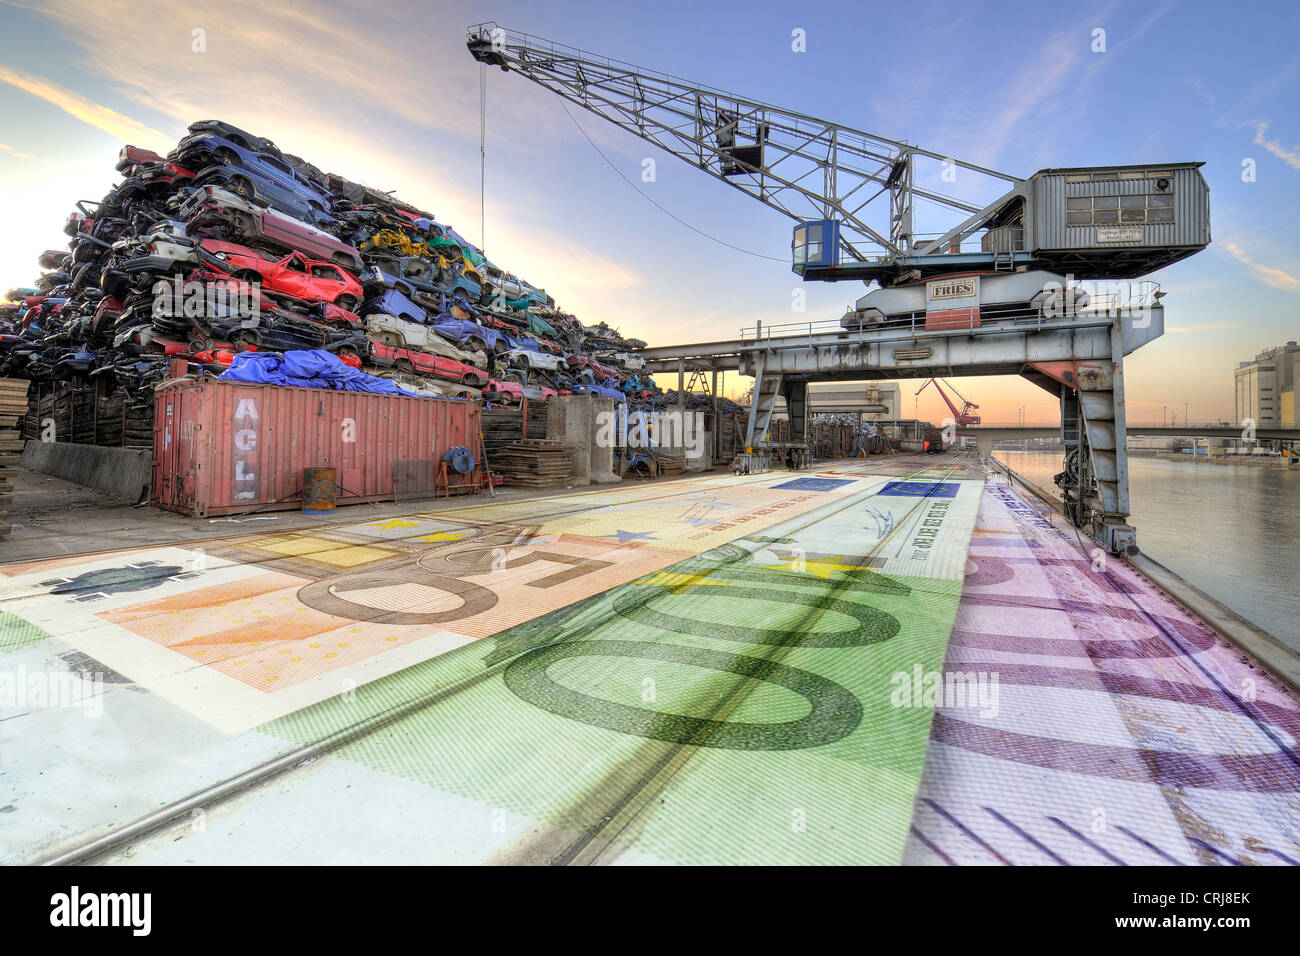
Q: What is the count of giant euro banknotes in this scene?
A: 3